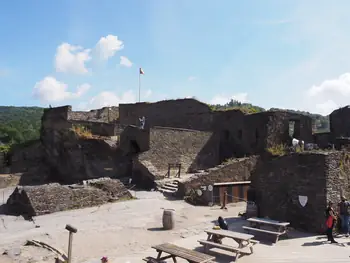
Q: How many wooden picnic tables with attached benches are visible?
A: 3